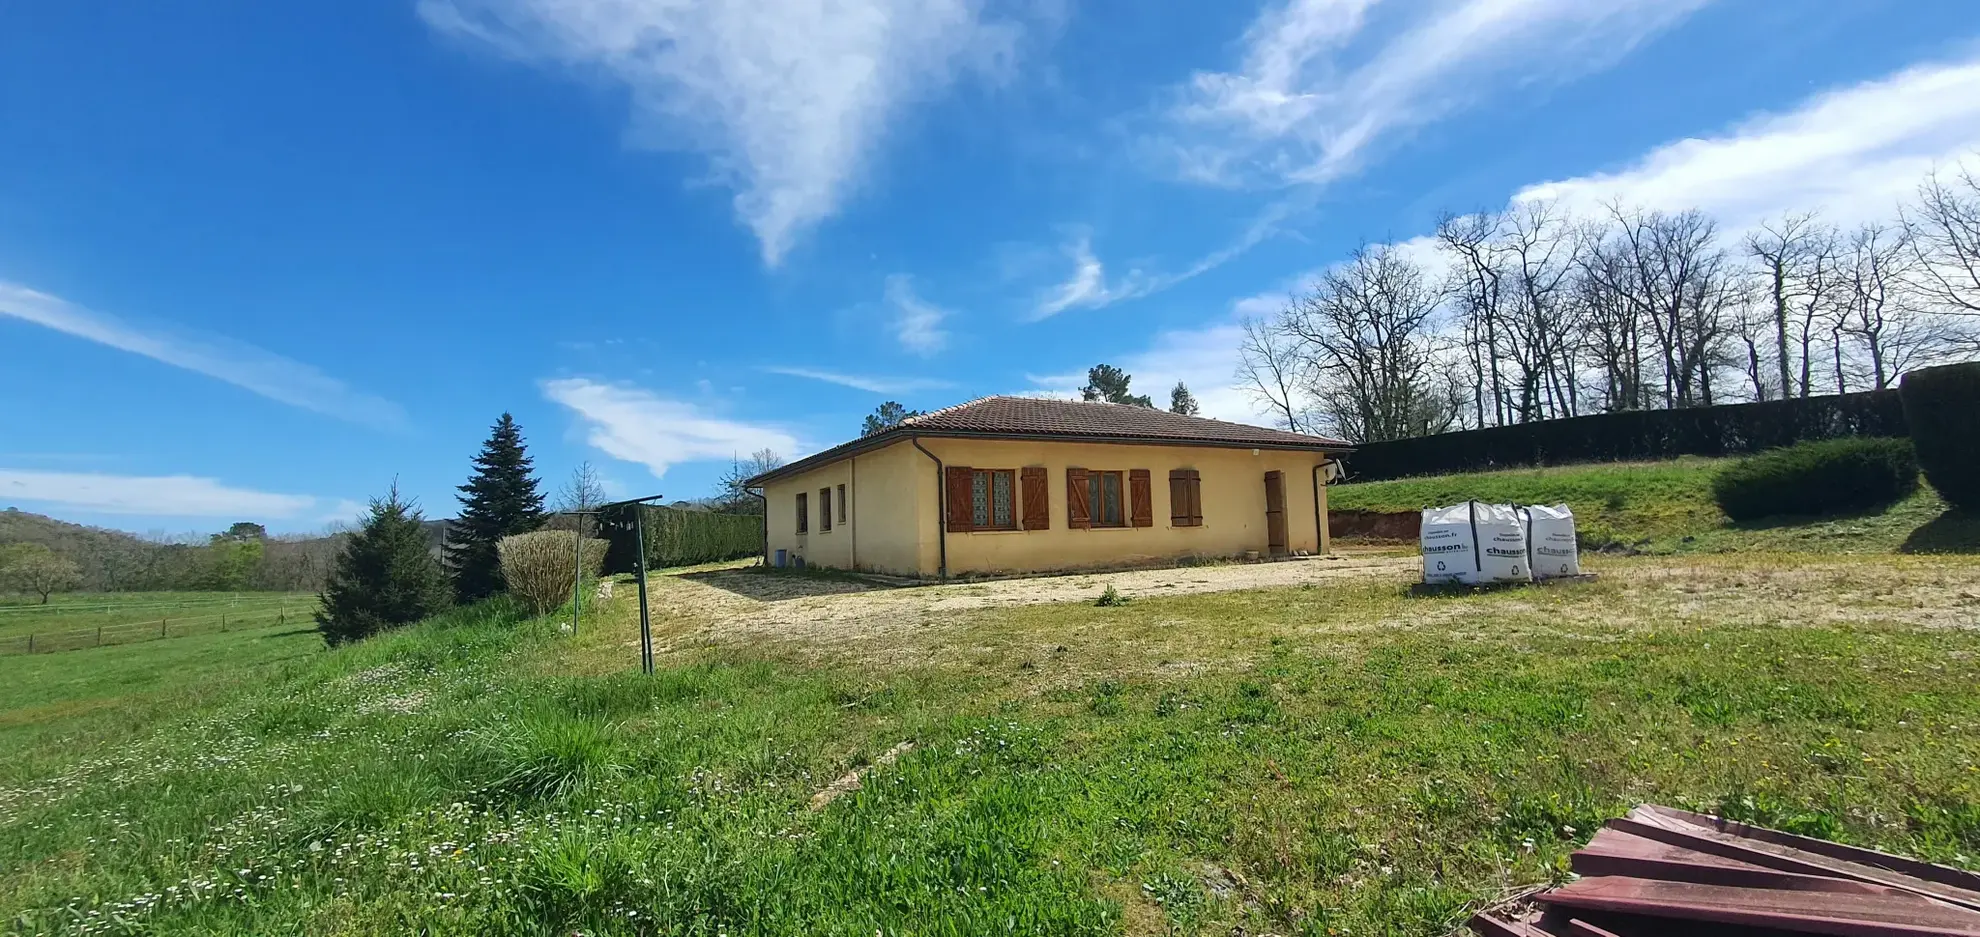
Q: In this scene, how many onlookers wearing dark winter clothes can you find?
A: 0